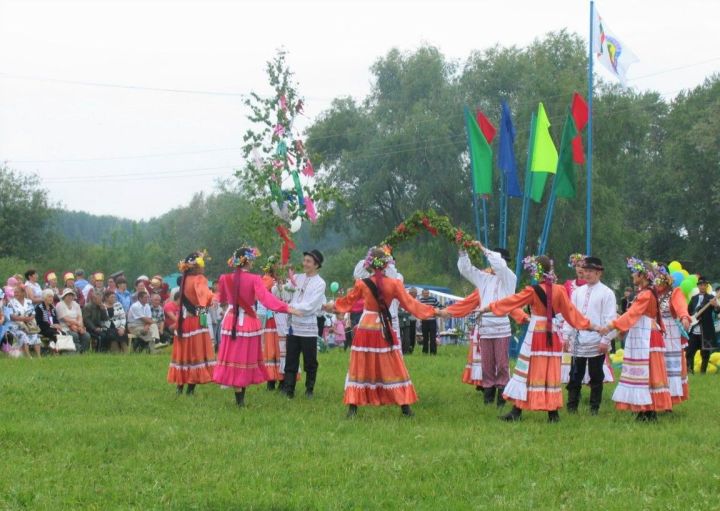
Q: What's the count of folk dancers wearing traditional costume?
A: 13